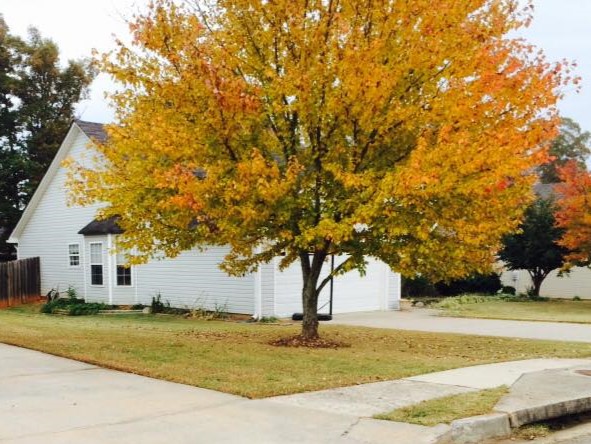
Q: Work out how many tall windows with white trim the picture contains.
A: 2